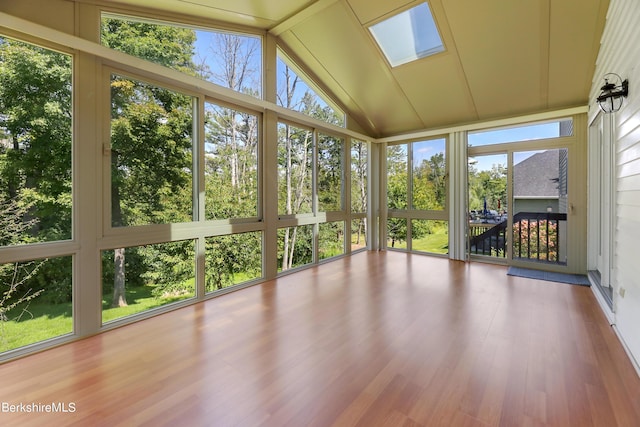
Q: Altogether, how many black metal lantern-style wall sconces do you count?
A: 1